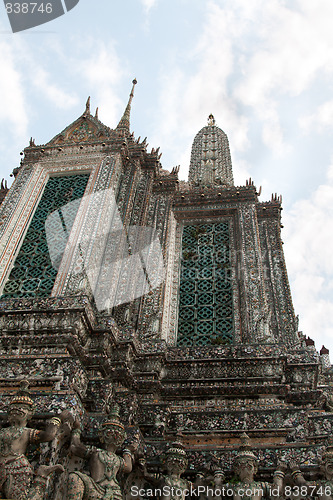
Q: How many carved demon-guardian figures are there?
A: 5